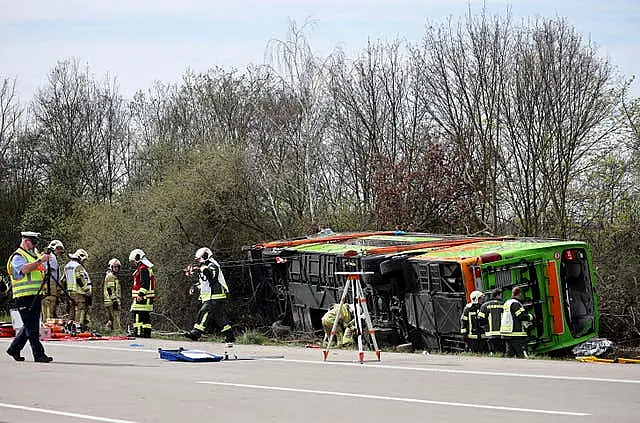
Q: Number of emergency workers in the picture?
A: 10